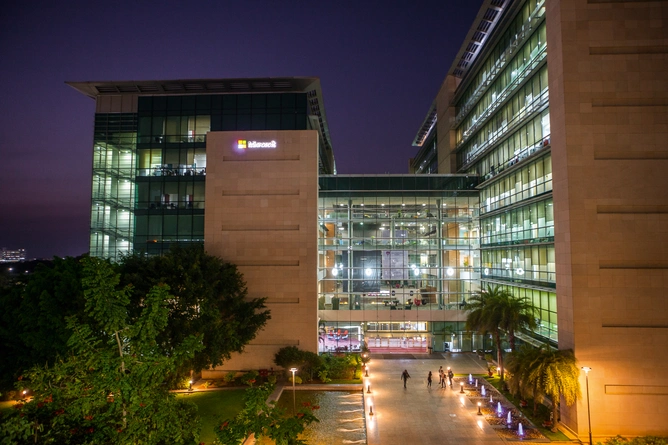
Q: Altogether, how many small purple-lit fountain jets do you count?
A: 7